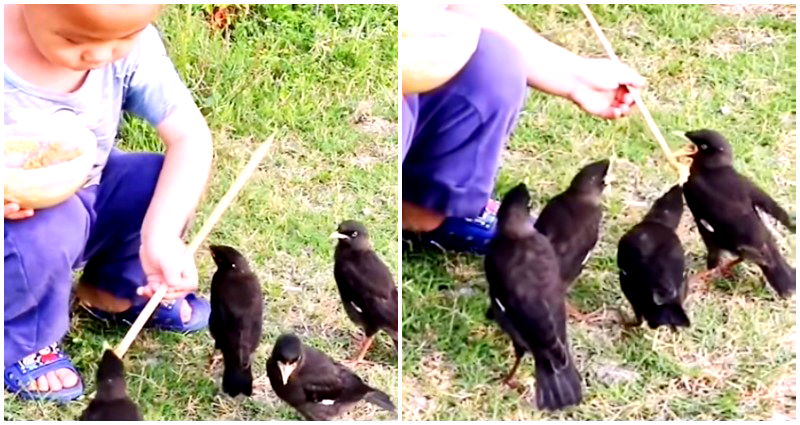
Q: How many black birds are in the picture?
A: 8